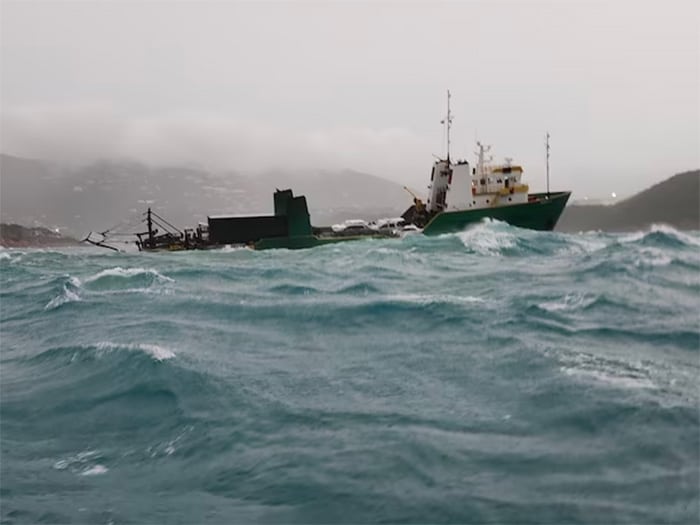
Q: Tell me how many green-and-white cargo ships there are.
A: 1